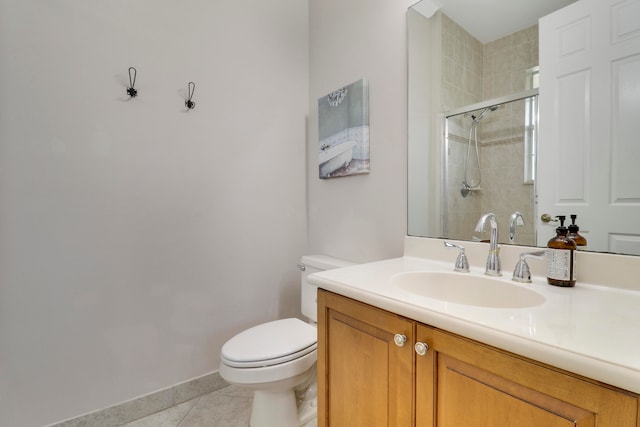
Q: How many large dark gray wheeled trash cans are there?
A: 0